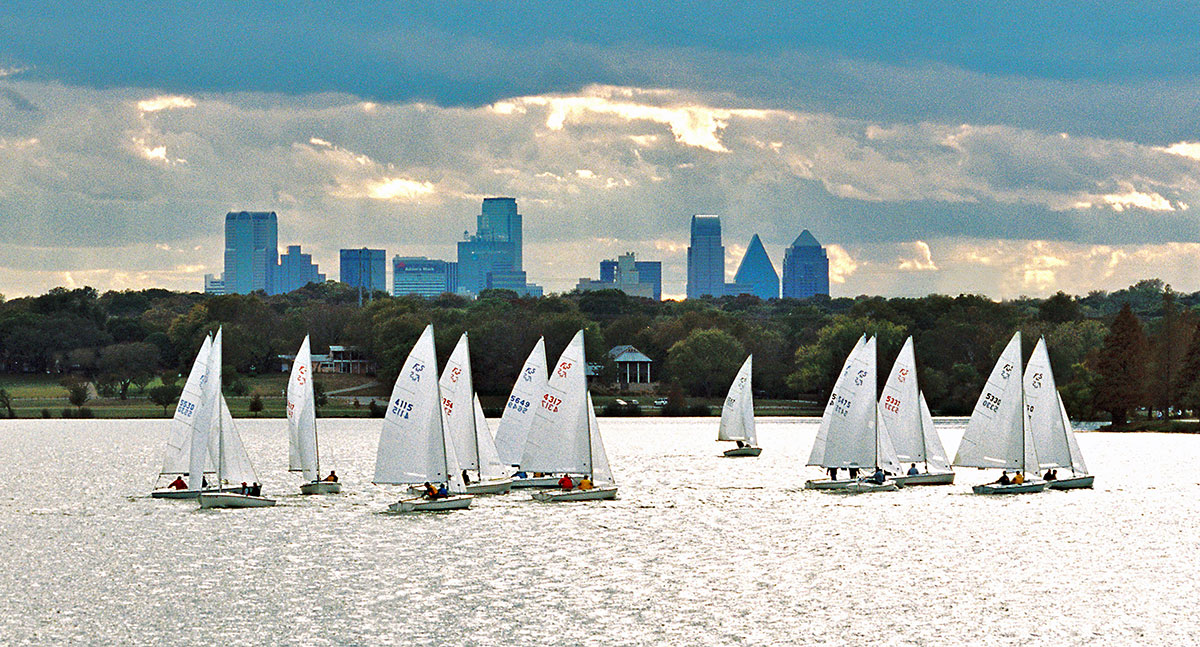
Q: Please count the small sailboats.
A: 13